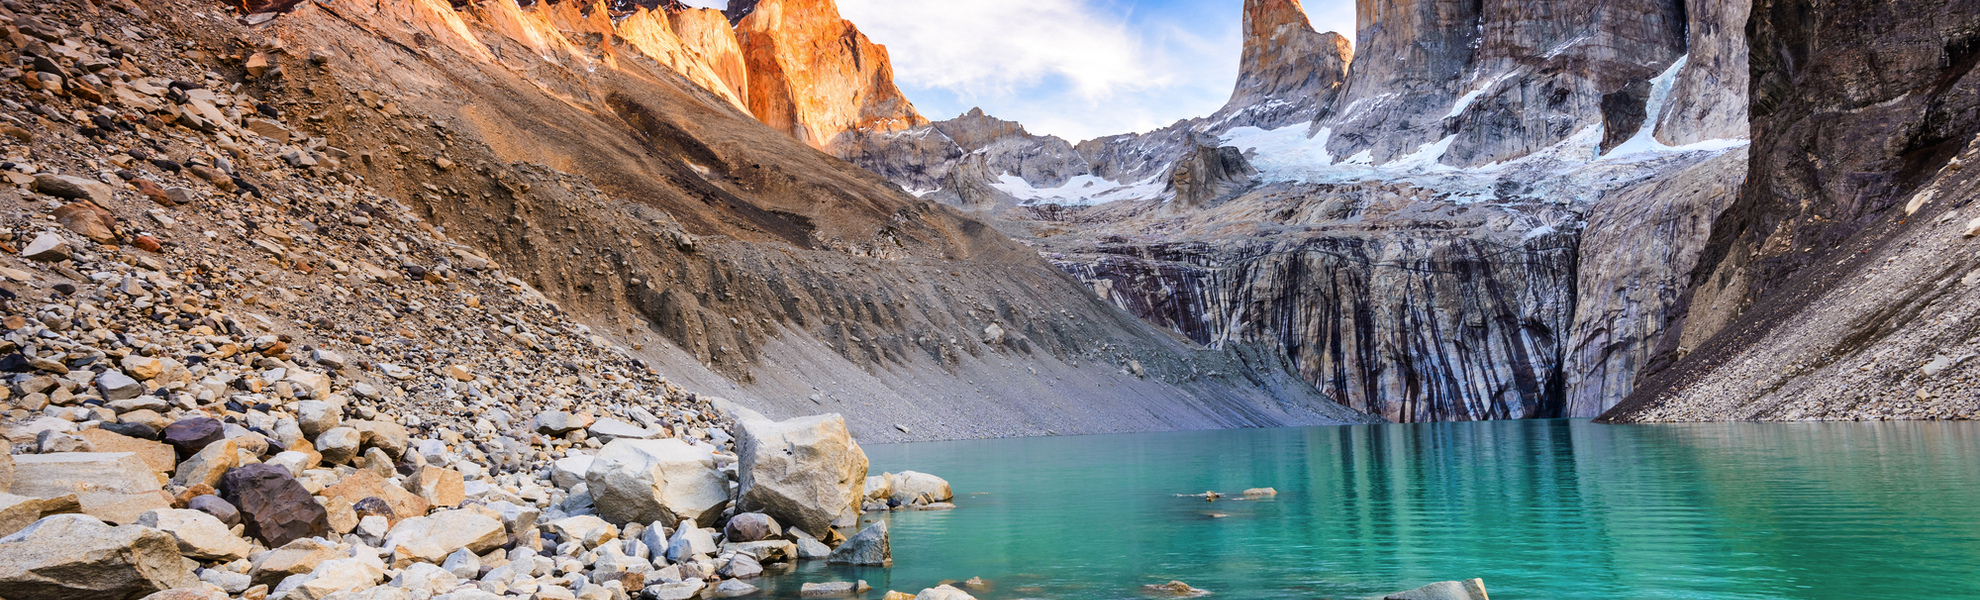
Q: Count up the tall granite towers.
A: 3